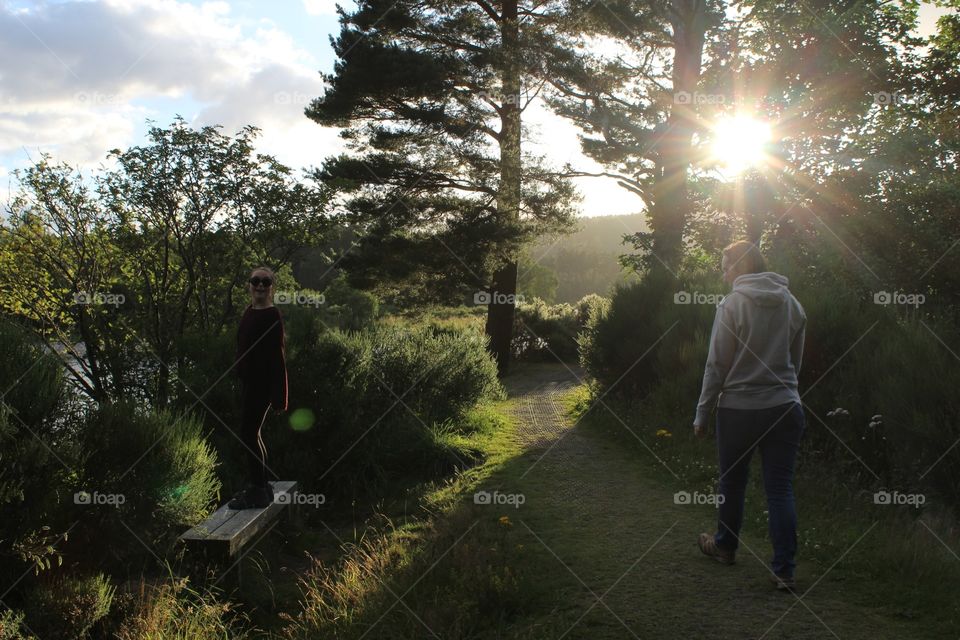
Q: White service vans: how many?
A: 0